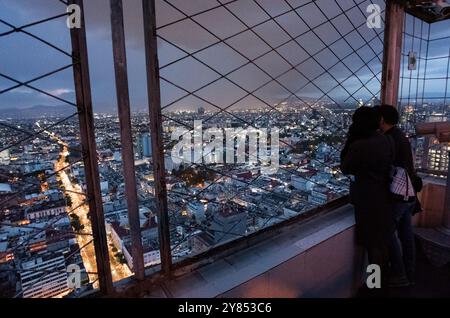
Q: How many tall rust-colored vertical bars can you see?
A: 4